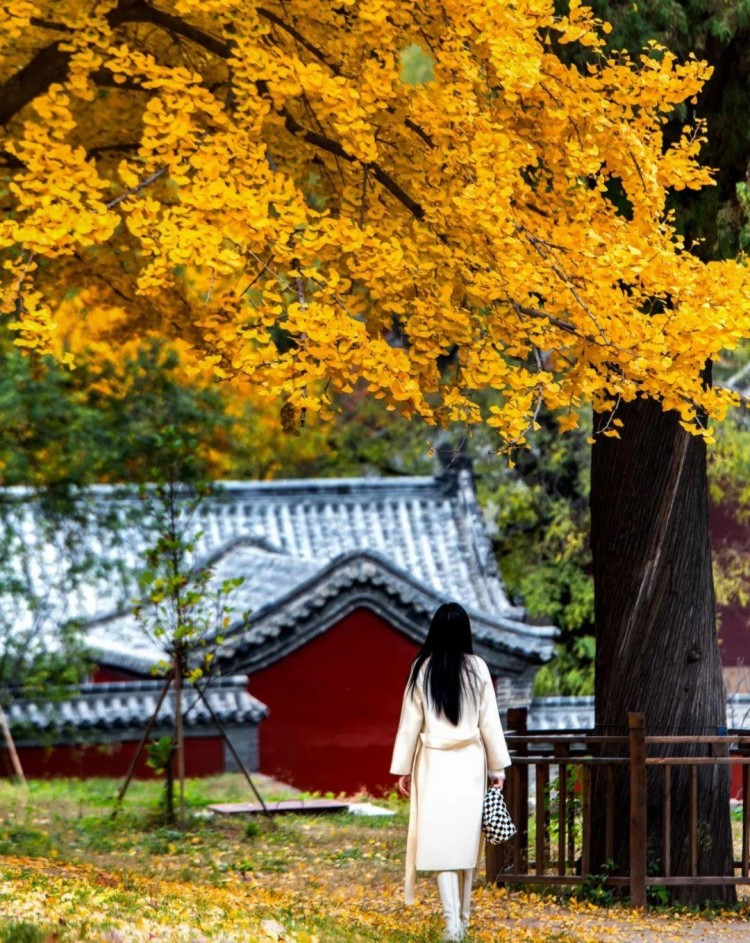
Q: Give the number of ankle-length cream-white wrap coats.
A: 1